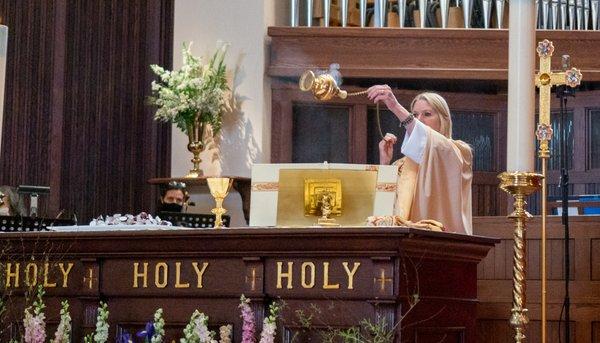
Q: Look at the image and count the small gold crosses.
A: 3